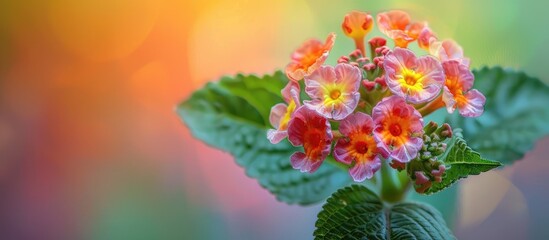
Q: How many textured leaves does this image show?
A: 4